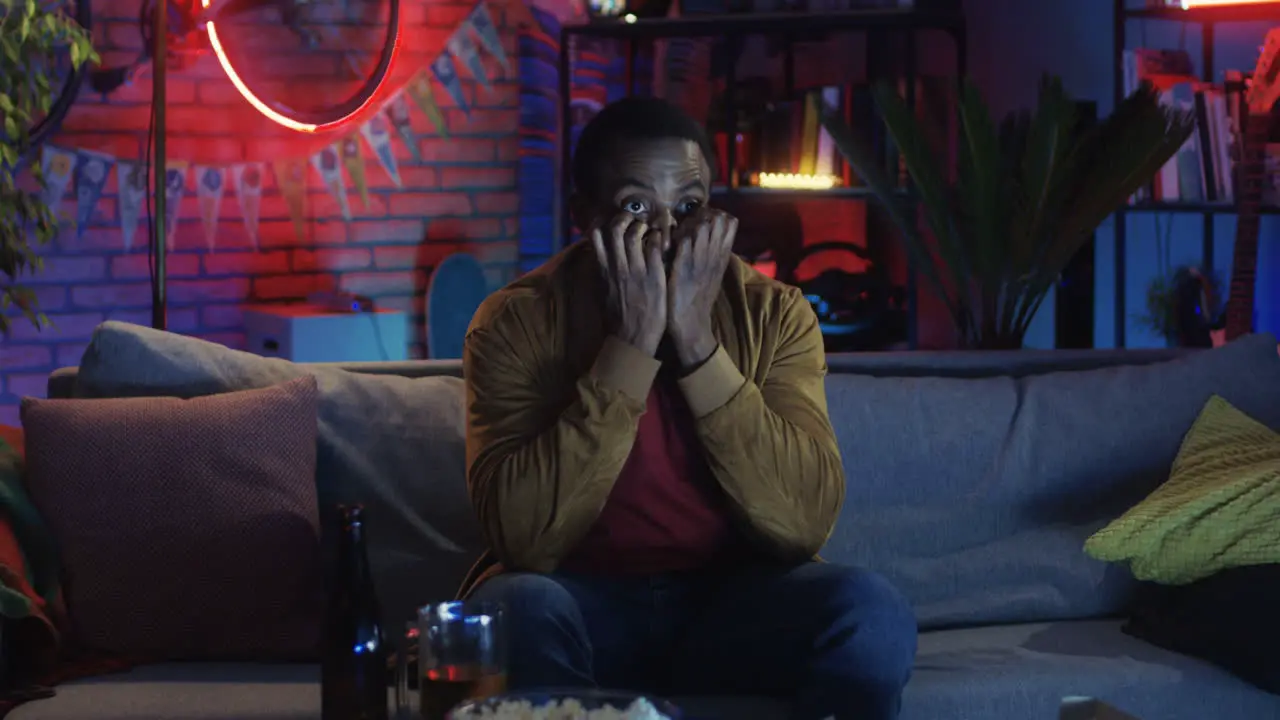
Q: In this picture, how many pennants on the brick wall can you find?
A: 15